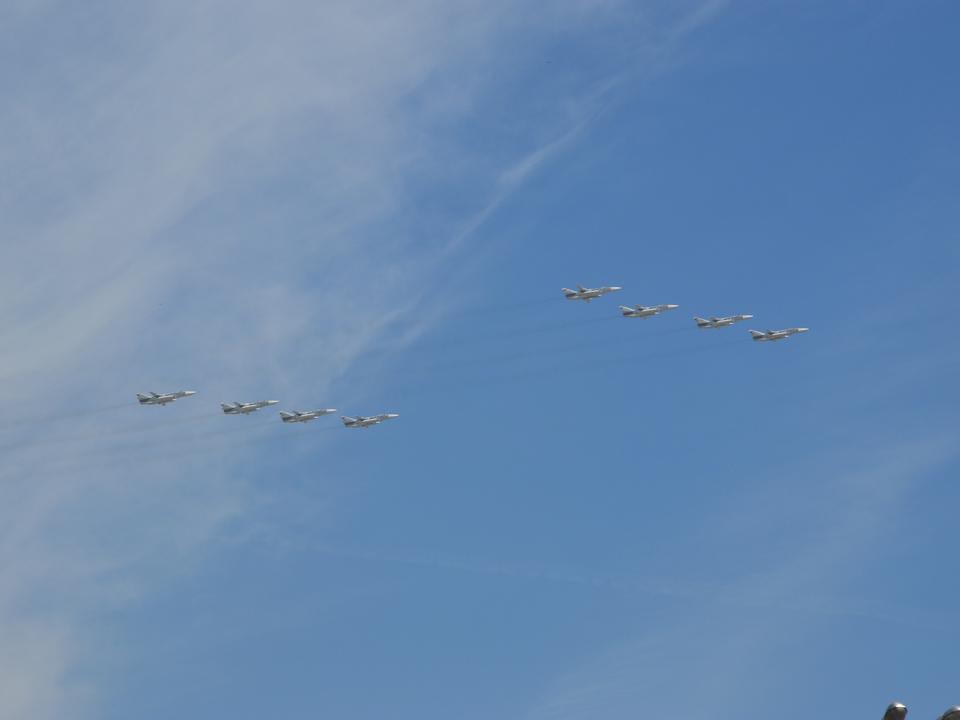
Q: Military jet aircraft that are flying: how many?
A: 8